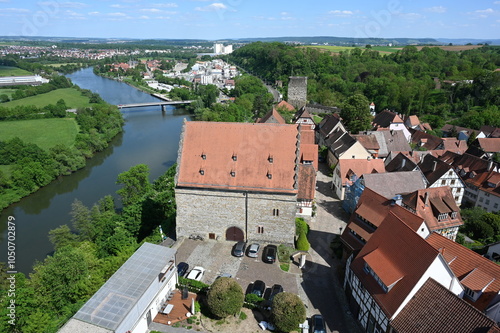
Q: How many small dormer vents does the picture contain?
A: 6